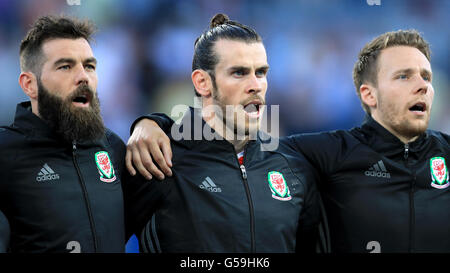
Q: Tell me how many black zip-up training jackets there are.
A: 3